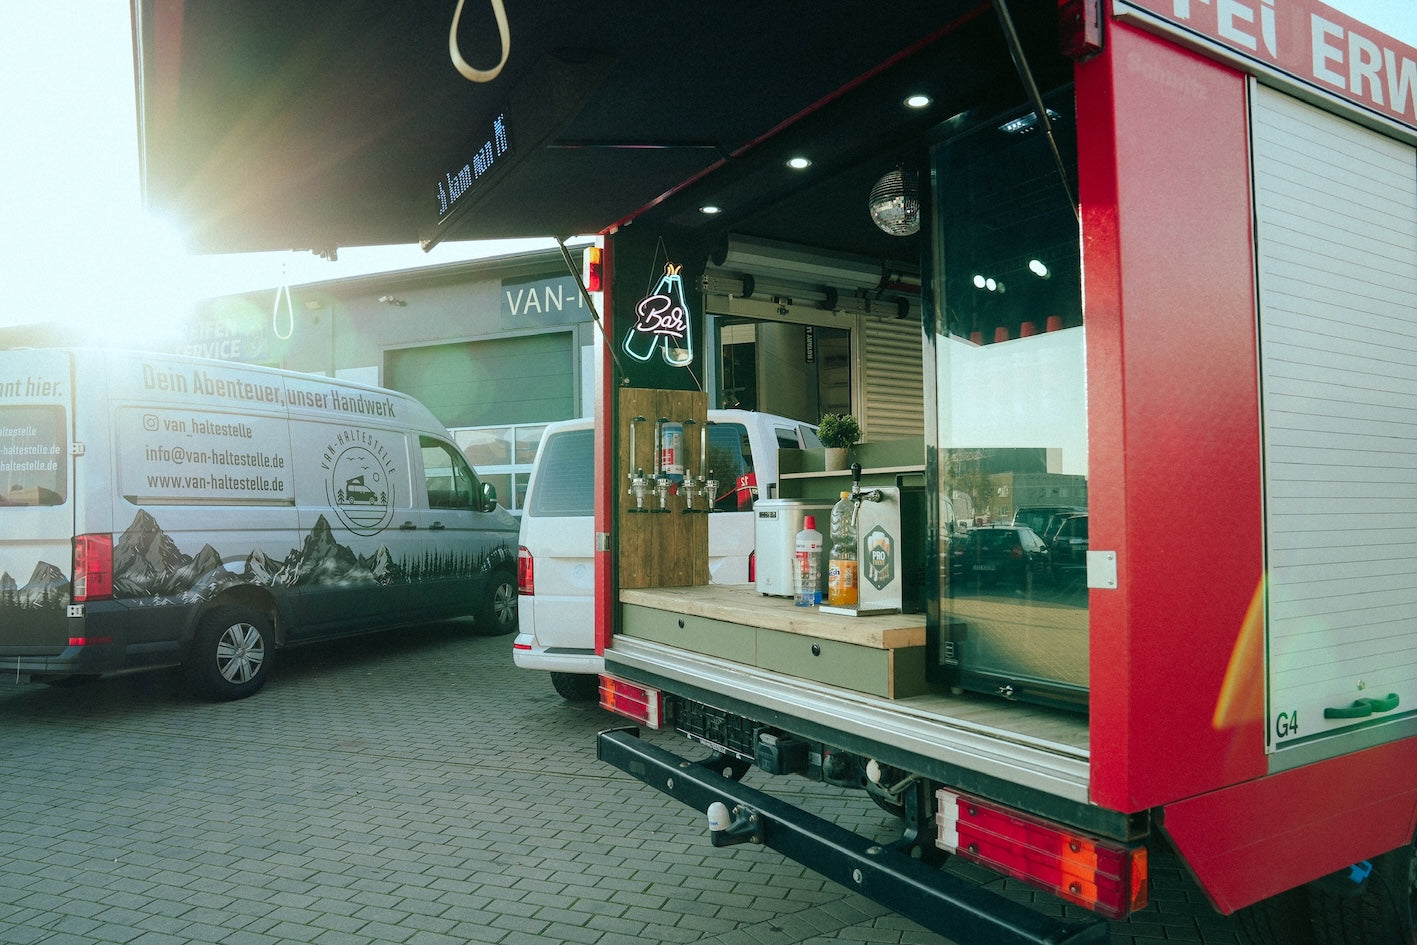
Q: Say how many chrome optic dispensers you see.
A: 4